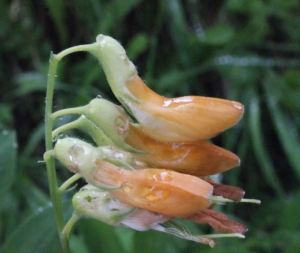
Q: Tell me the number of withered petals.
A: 2